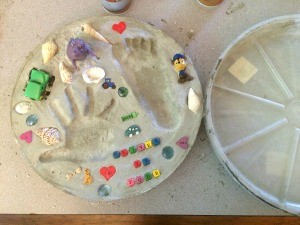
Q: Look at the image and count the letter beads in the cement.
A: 12